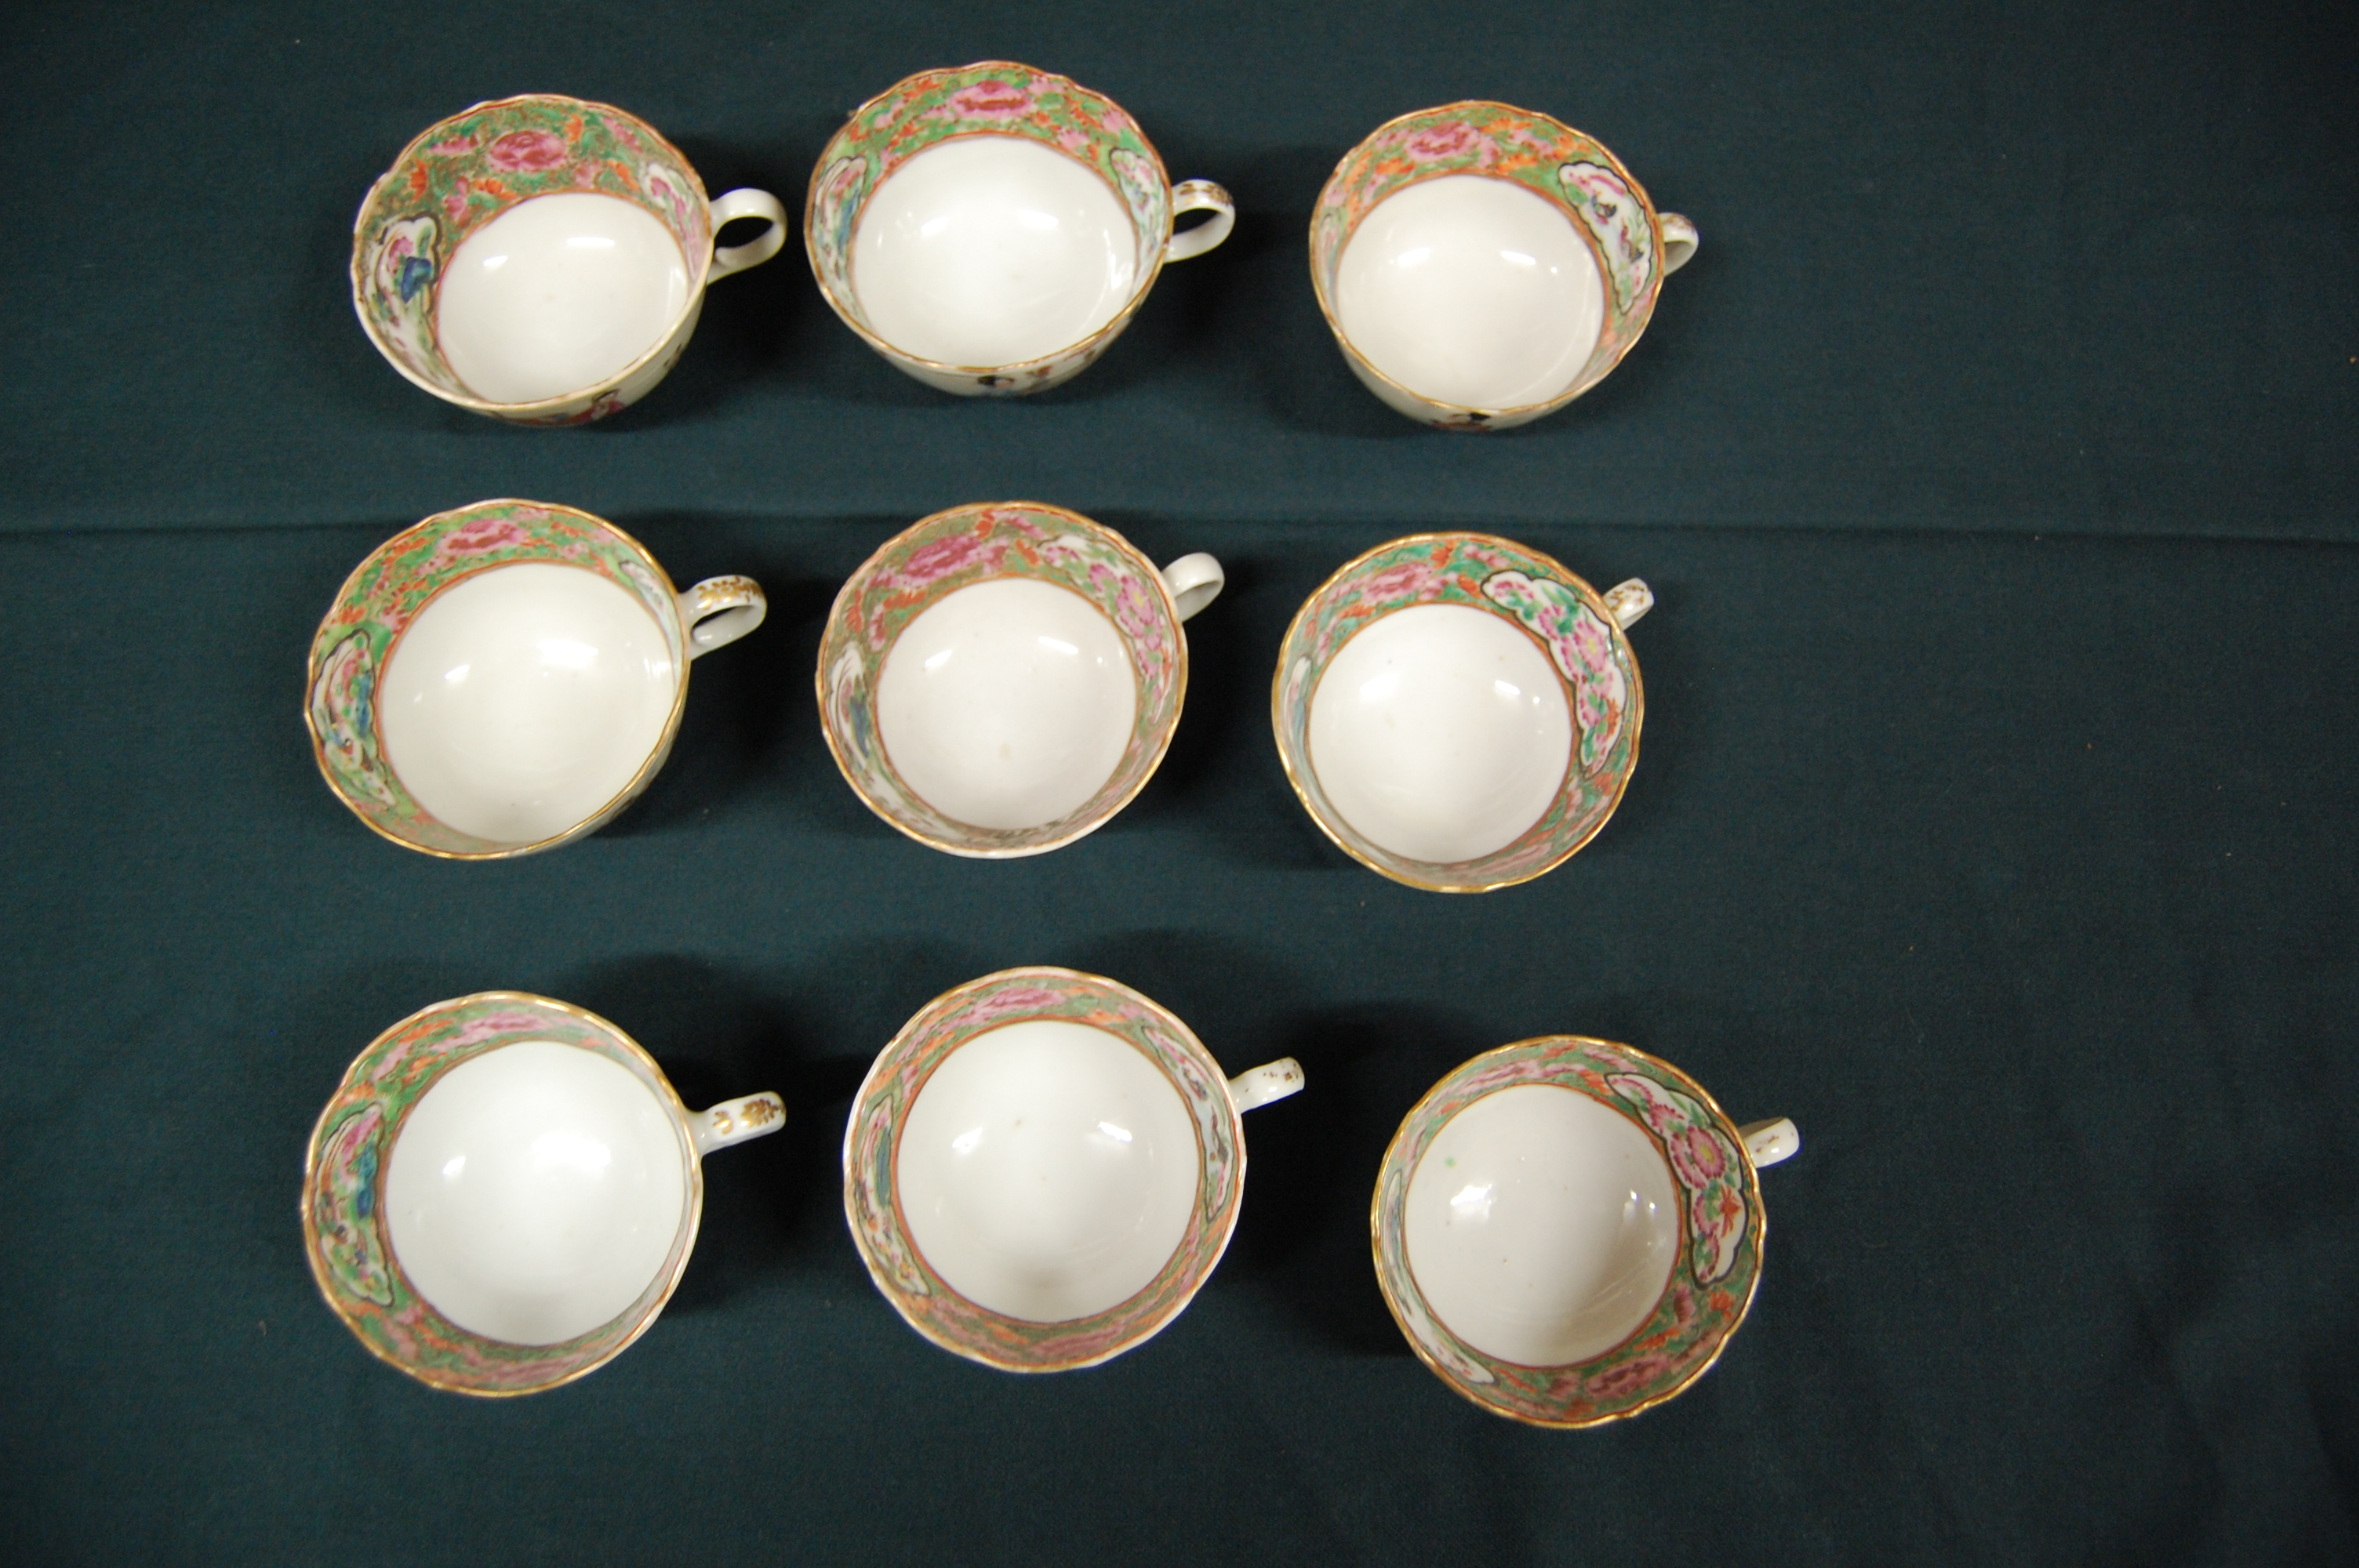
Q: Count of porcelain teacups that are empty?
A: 9